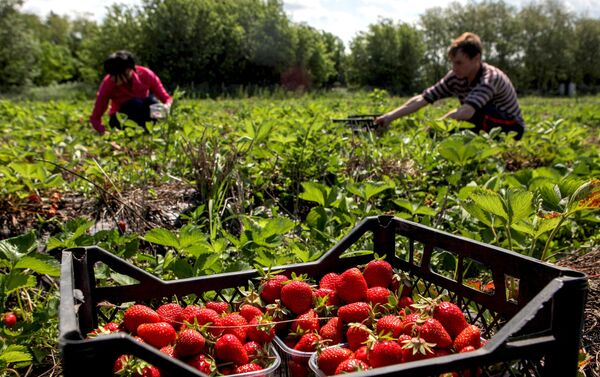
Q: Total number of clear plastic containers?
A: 3